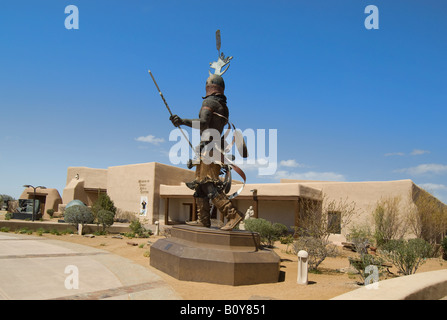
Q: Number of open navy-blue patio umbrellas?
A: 0